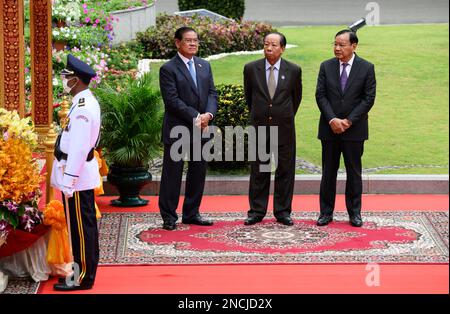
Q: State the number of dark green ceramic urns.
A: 1